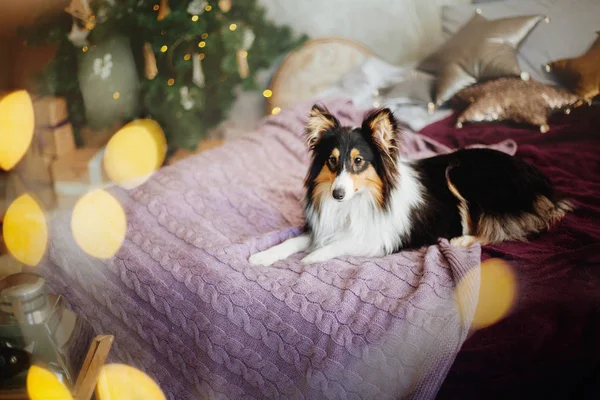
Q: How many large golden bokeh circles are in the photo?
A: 7